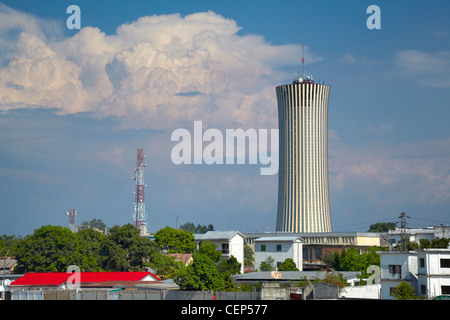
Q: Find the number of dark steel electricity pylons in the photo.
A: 1